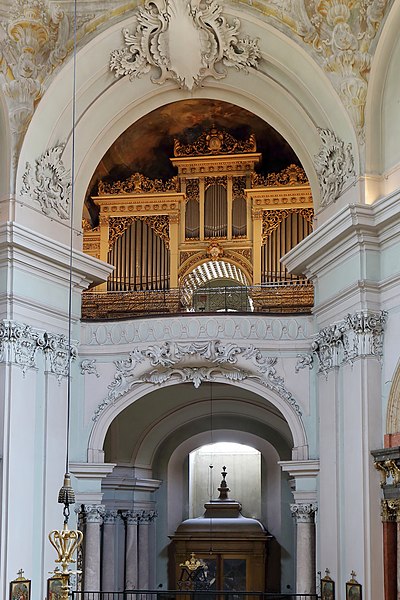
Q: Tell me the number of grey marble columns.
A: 5